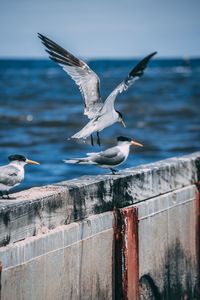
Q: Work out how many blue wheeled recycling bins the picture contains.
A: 0